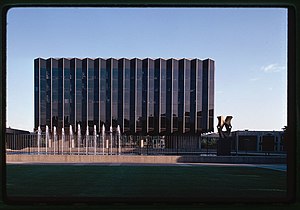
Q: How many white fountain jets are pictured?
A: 11